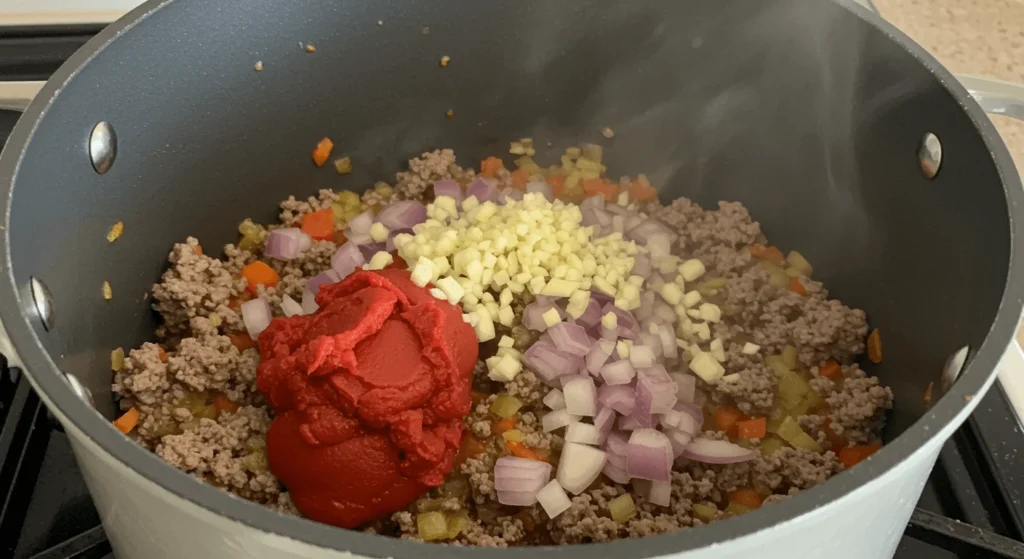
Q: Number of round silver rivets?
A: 5